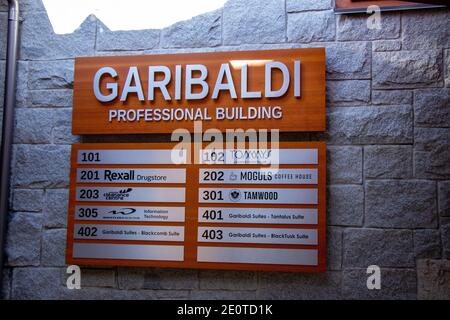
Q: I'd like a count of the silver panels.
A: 12